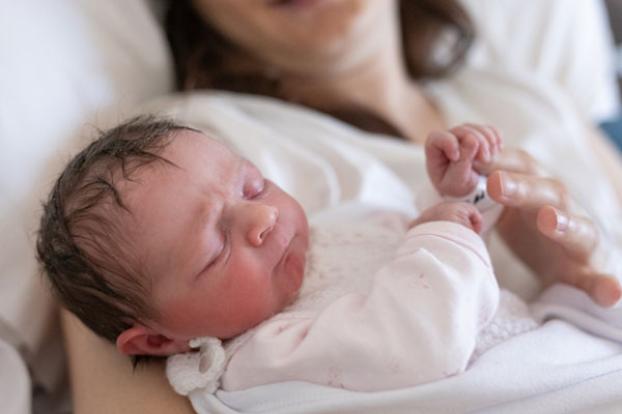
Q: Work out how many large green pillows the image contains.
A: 0